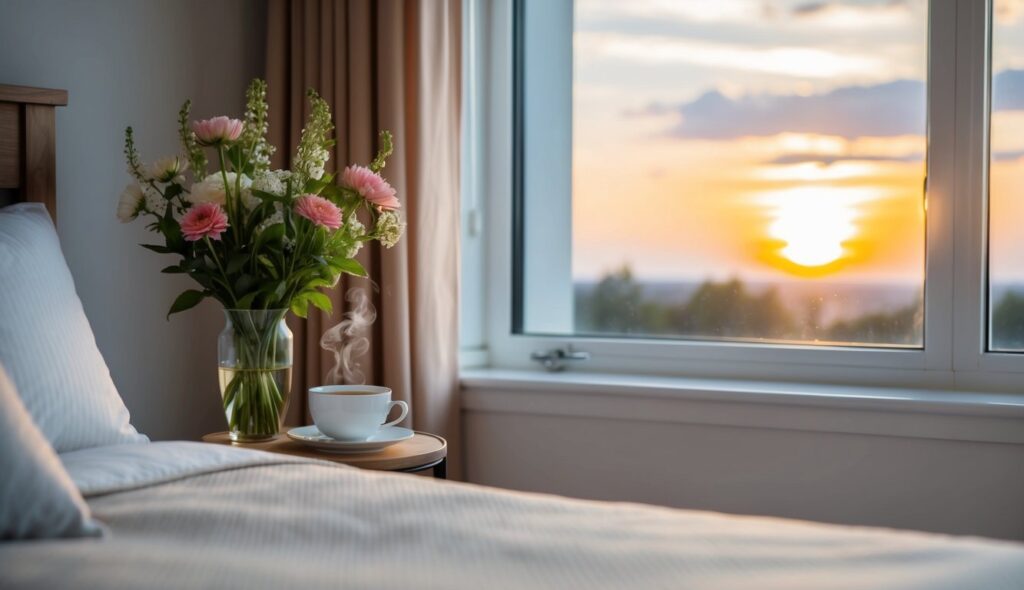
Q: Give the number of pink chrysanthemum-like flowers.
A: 4